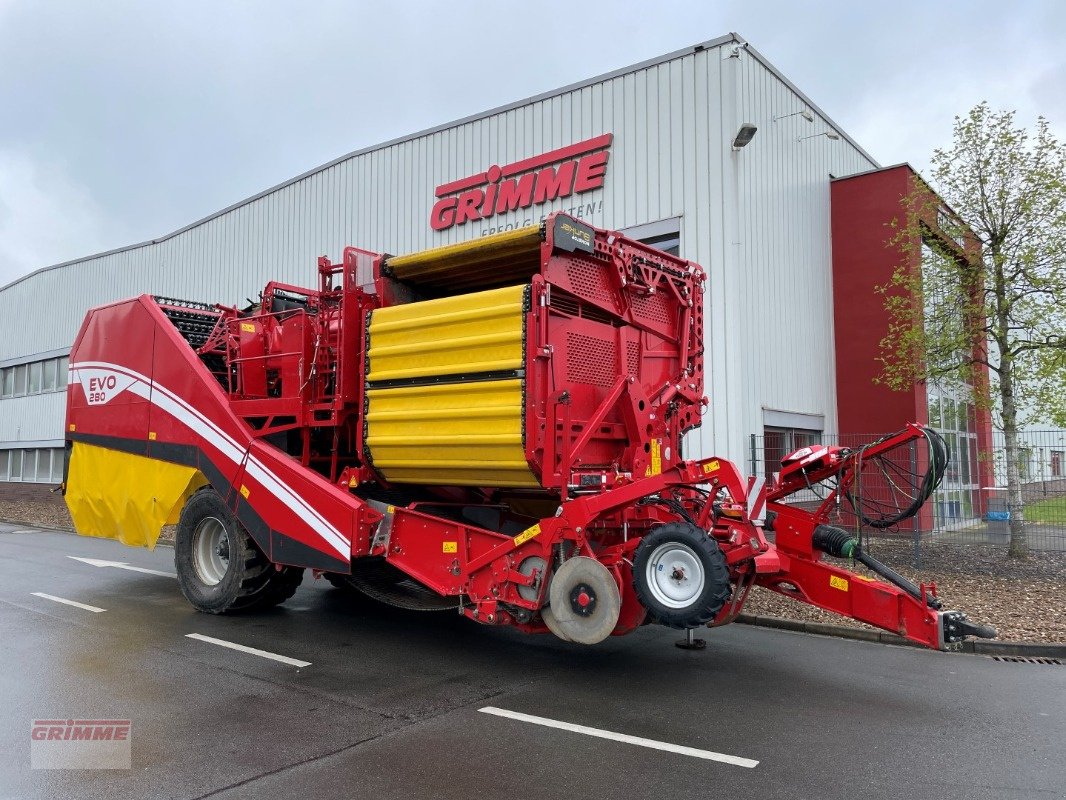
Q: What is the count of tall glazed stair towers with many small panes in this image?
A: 1